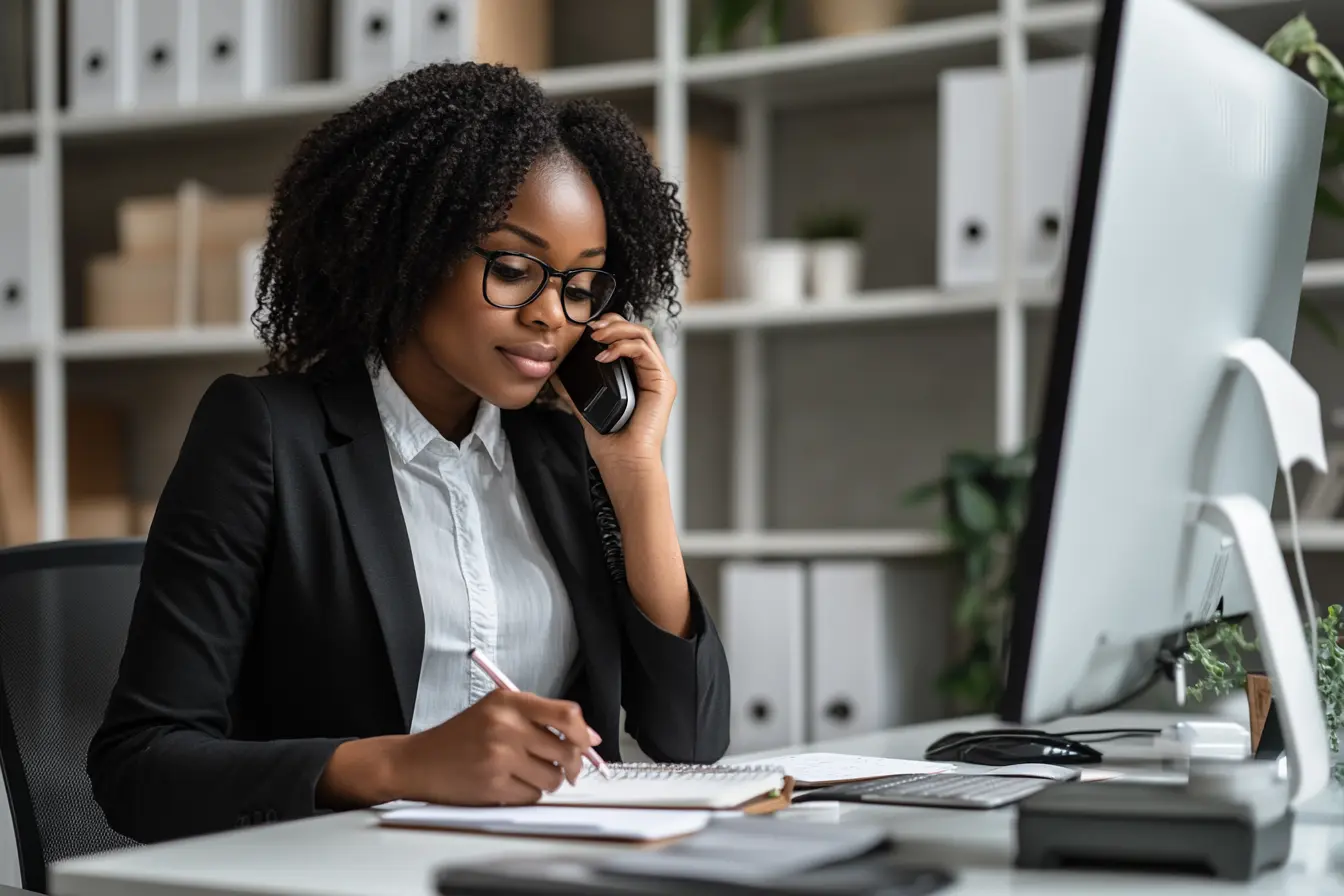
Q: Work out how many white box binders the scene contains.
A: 10